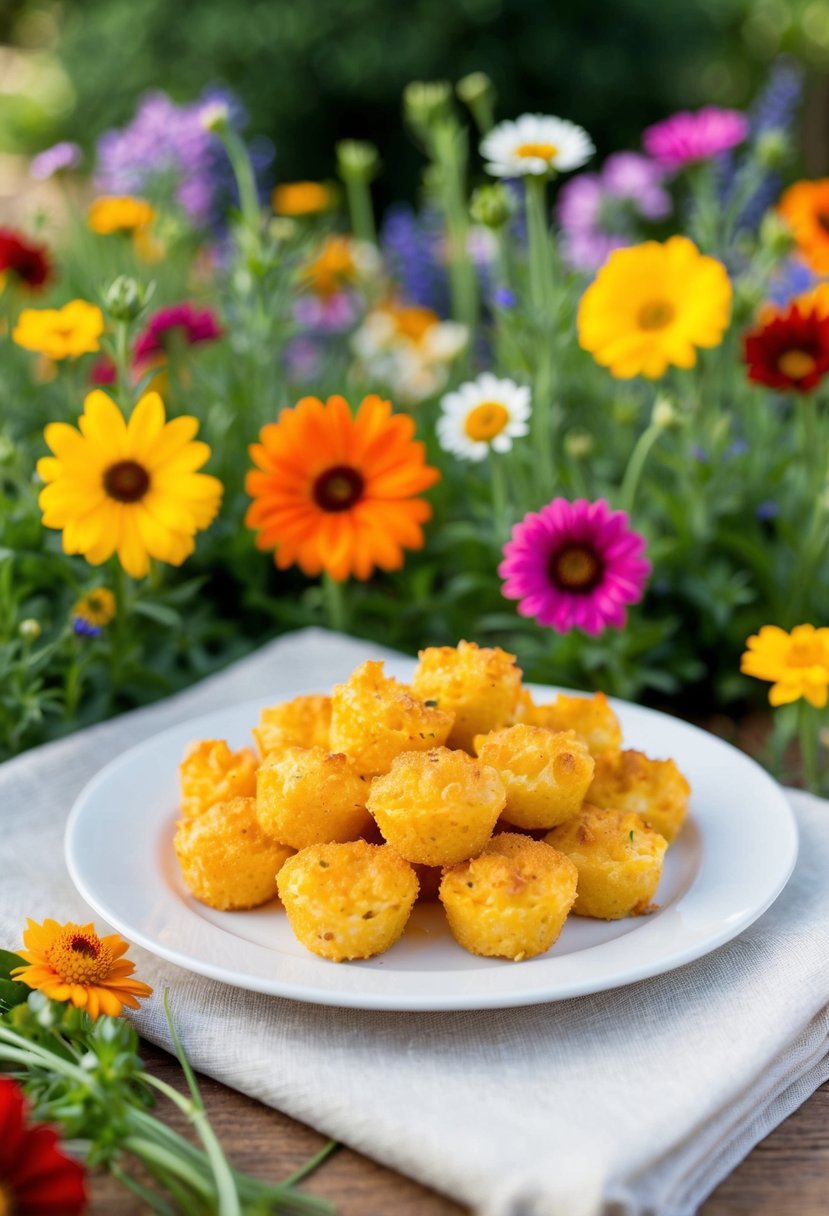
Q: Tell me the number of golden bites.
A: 13